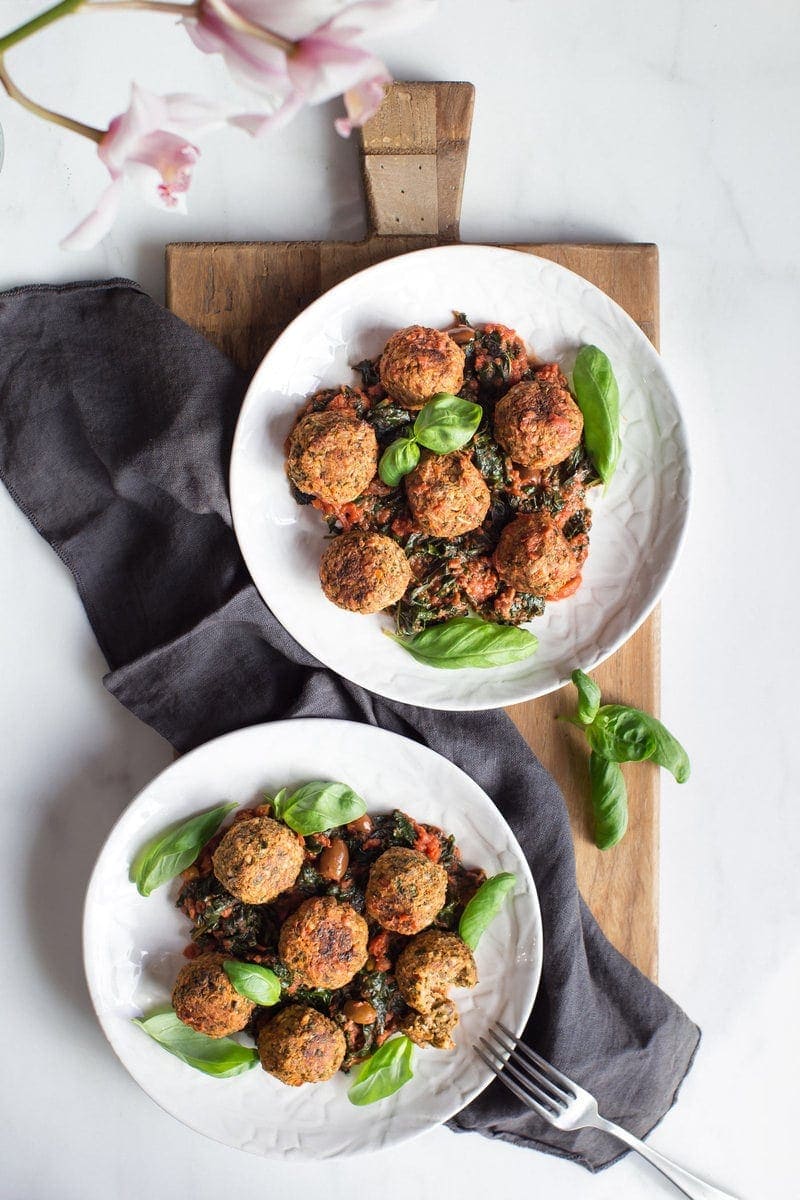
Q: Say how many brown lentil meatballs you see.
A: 12